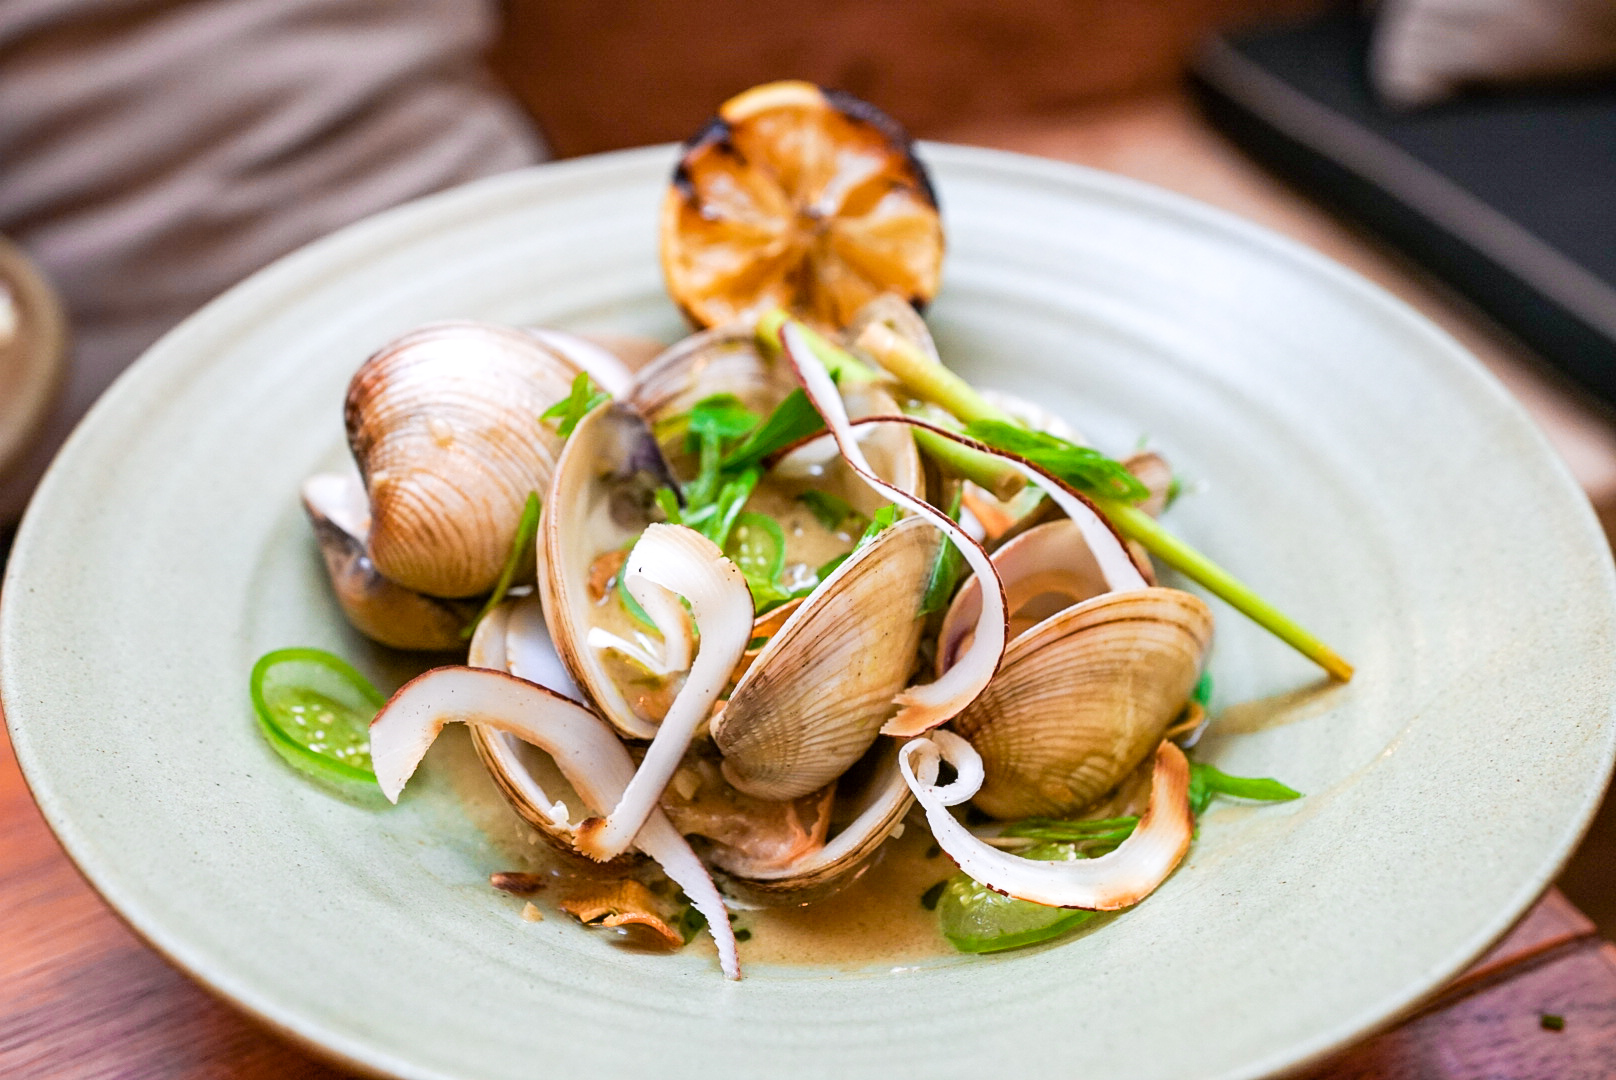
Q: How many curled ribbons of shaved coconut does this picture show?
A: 5